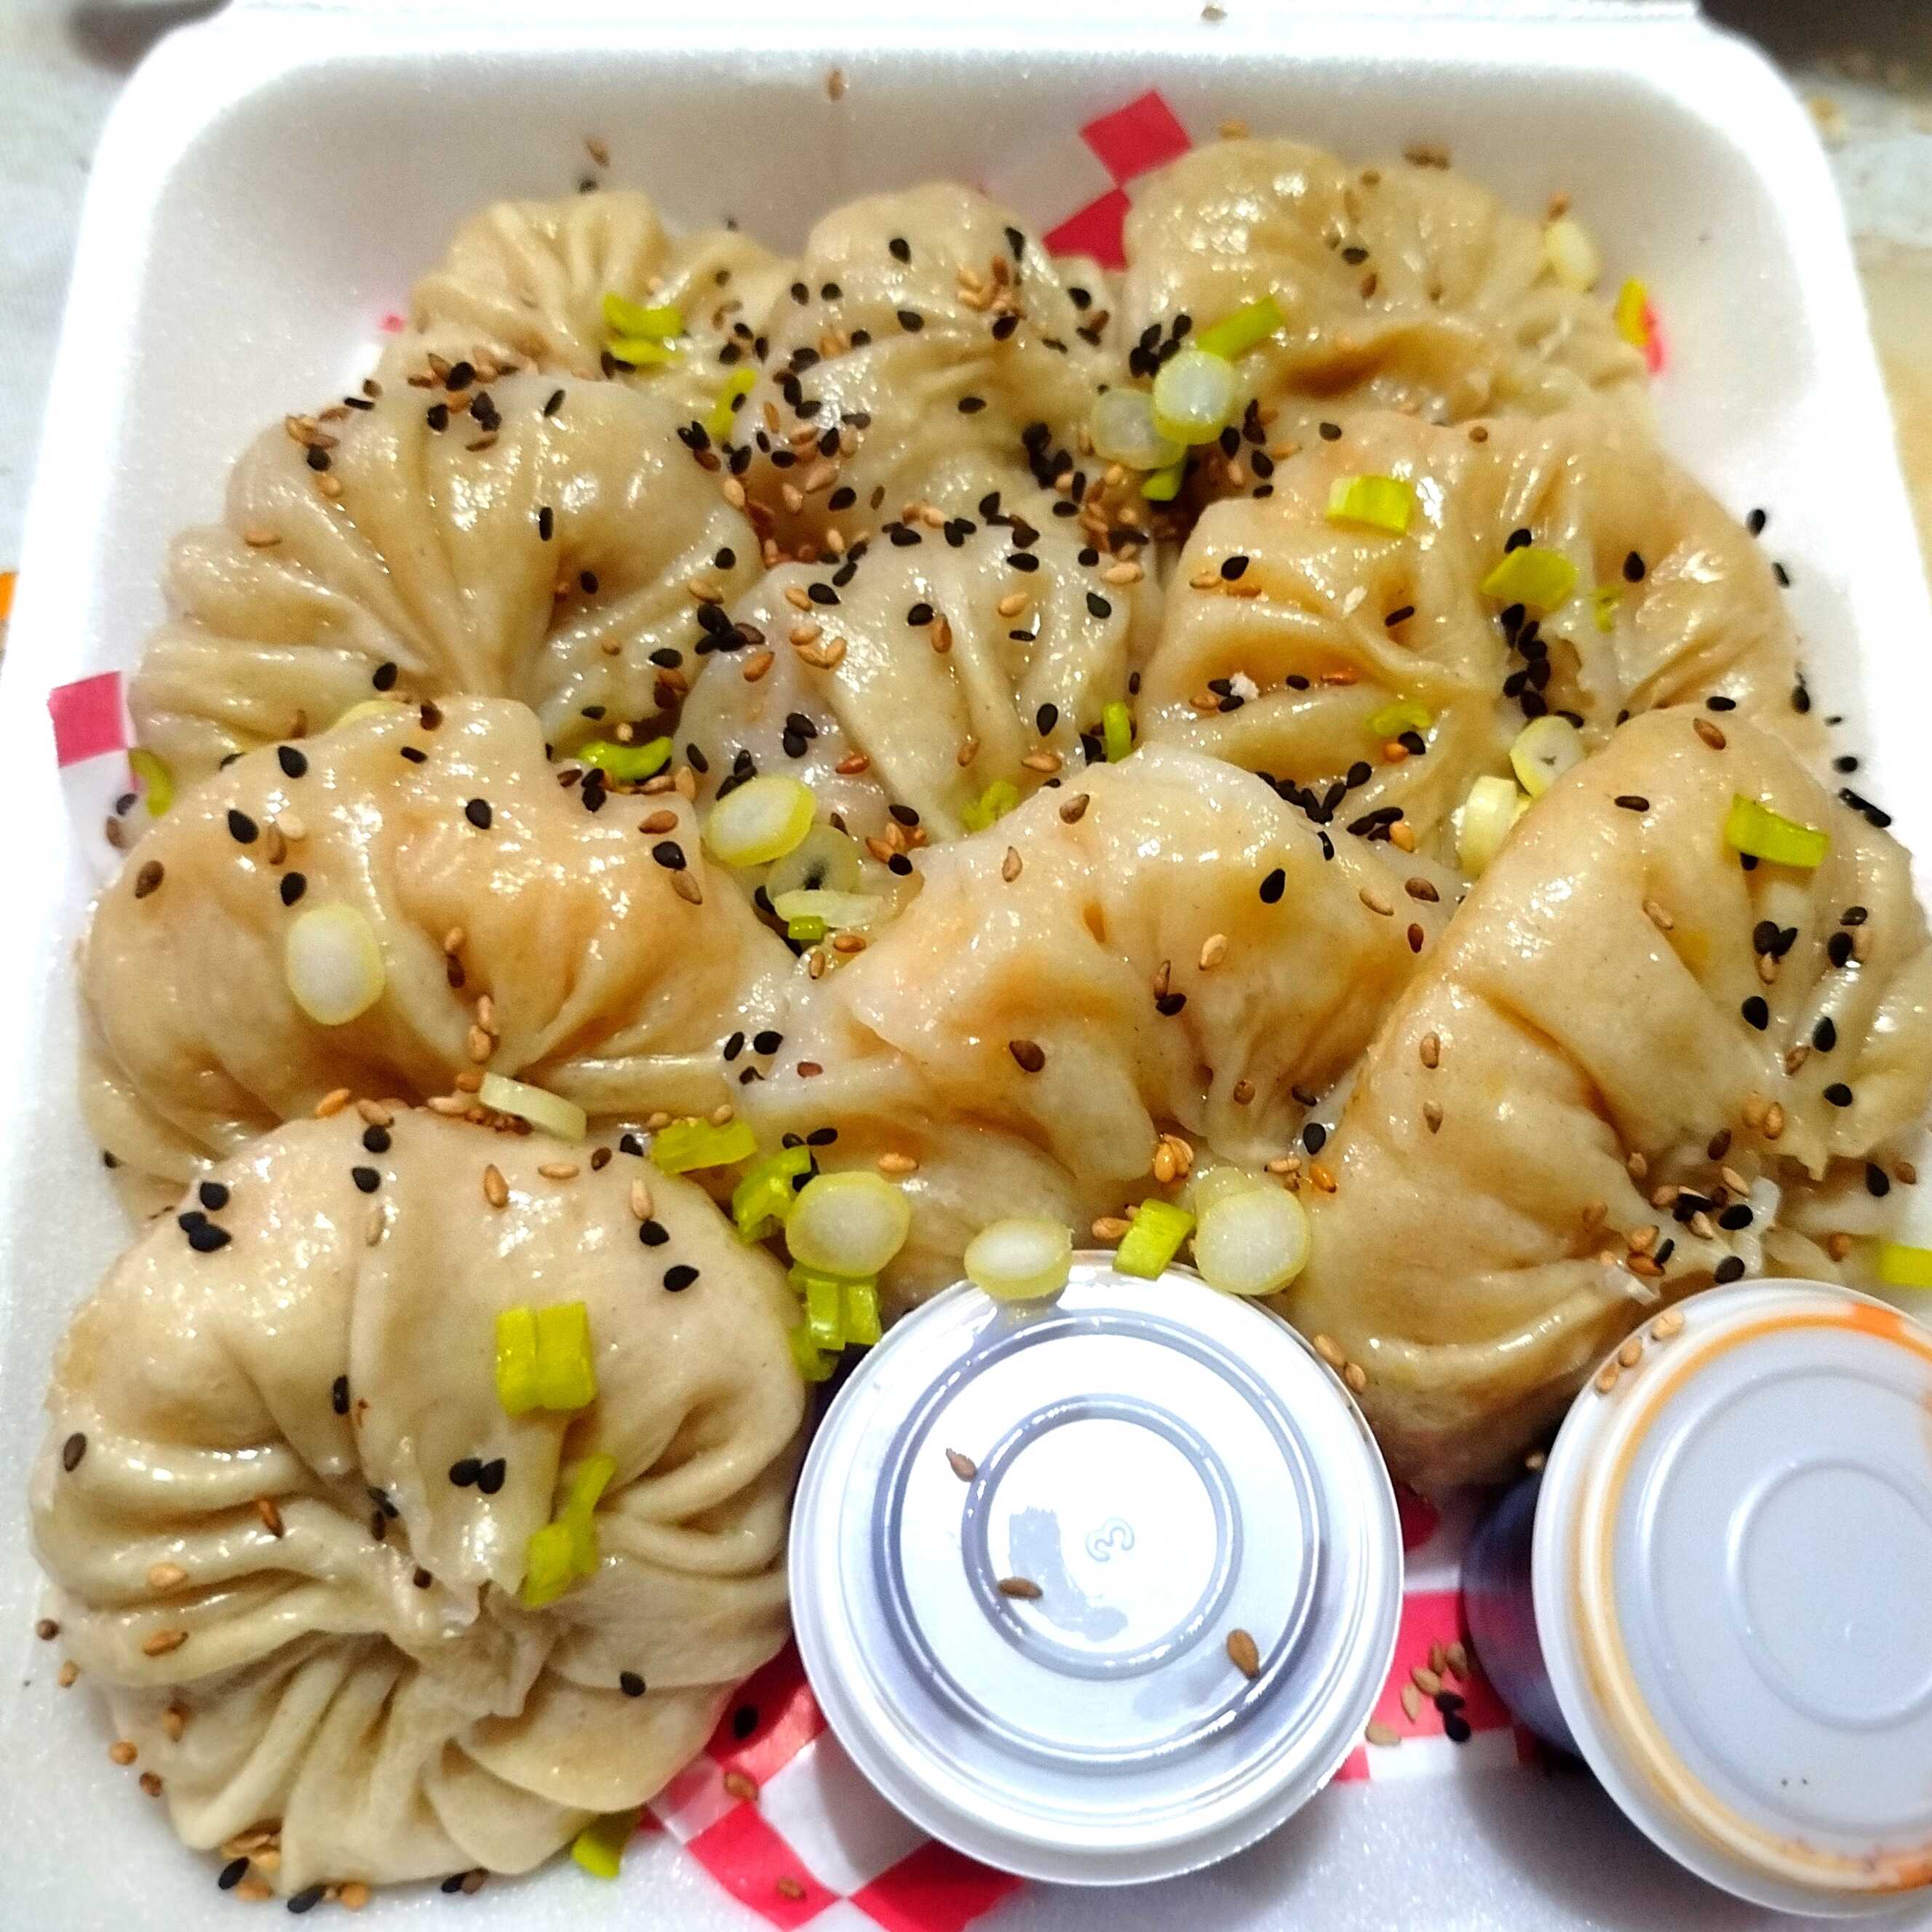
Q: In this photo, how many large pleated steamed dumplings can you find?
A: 10